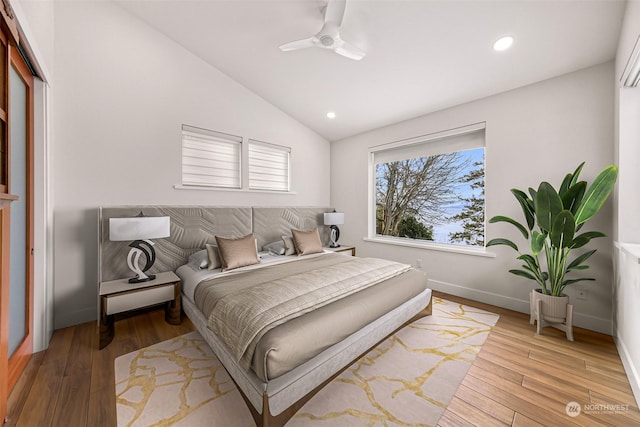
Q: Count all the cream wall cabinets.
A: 0